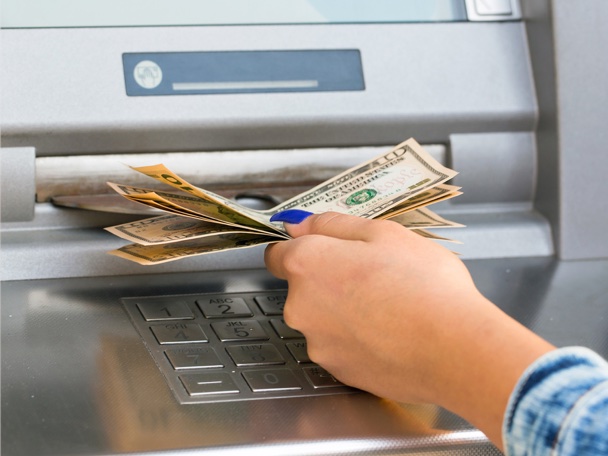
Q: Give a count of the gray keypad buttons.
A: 12